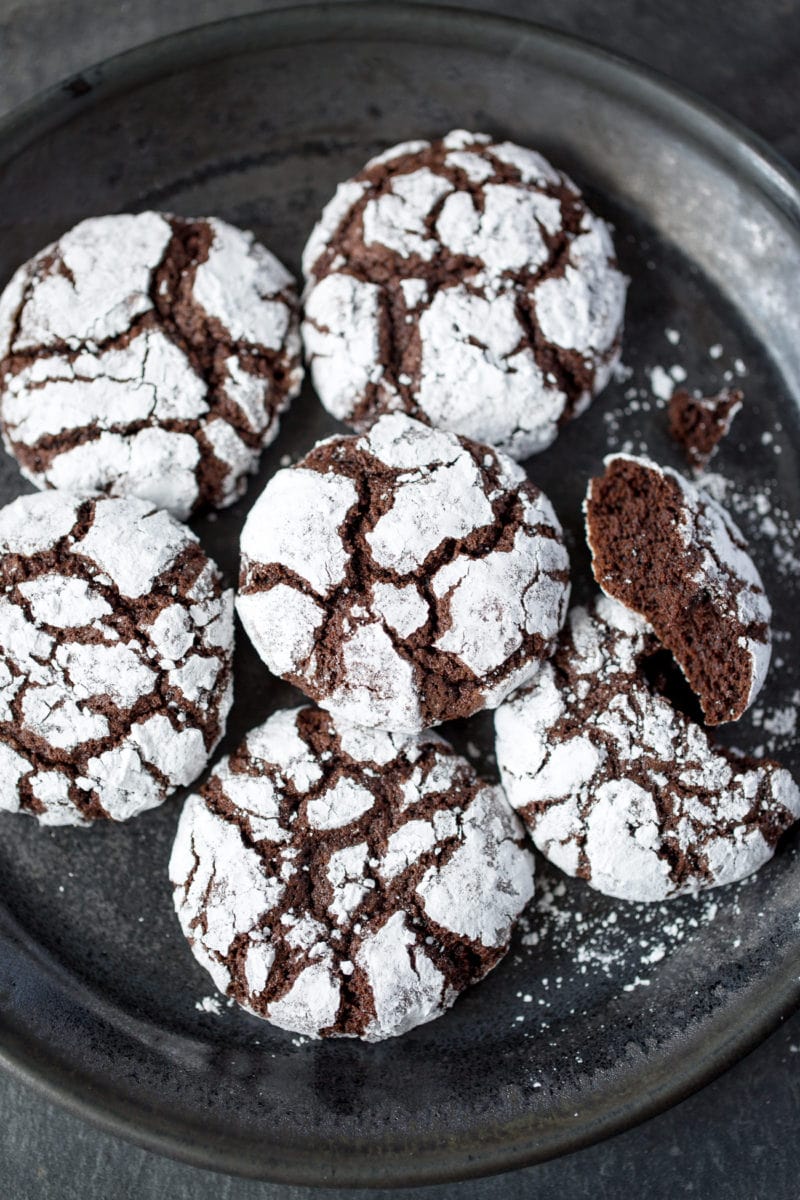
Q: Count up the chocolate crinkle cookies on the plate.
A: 6